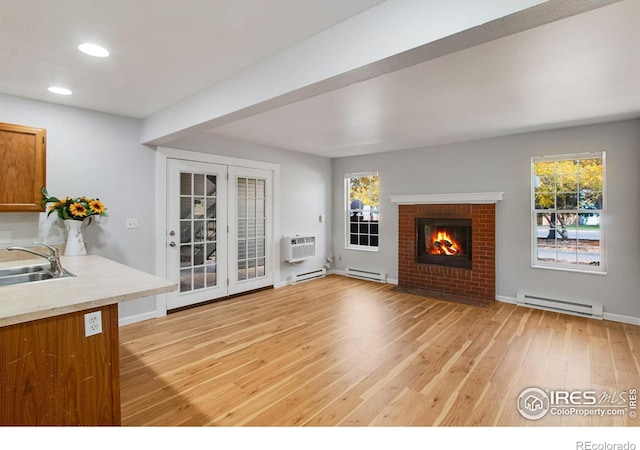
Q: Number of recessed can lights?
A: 2